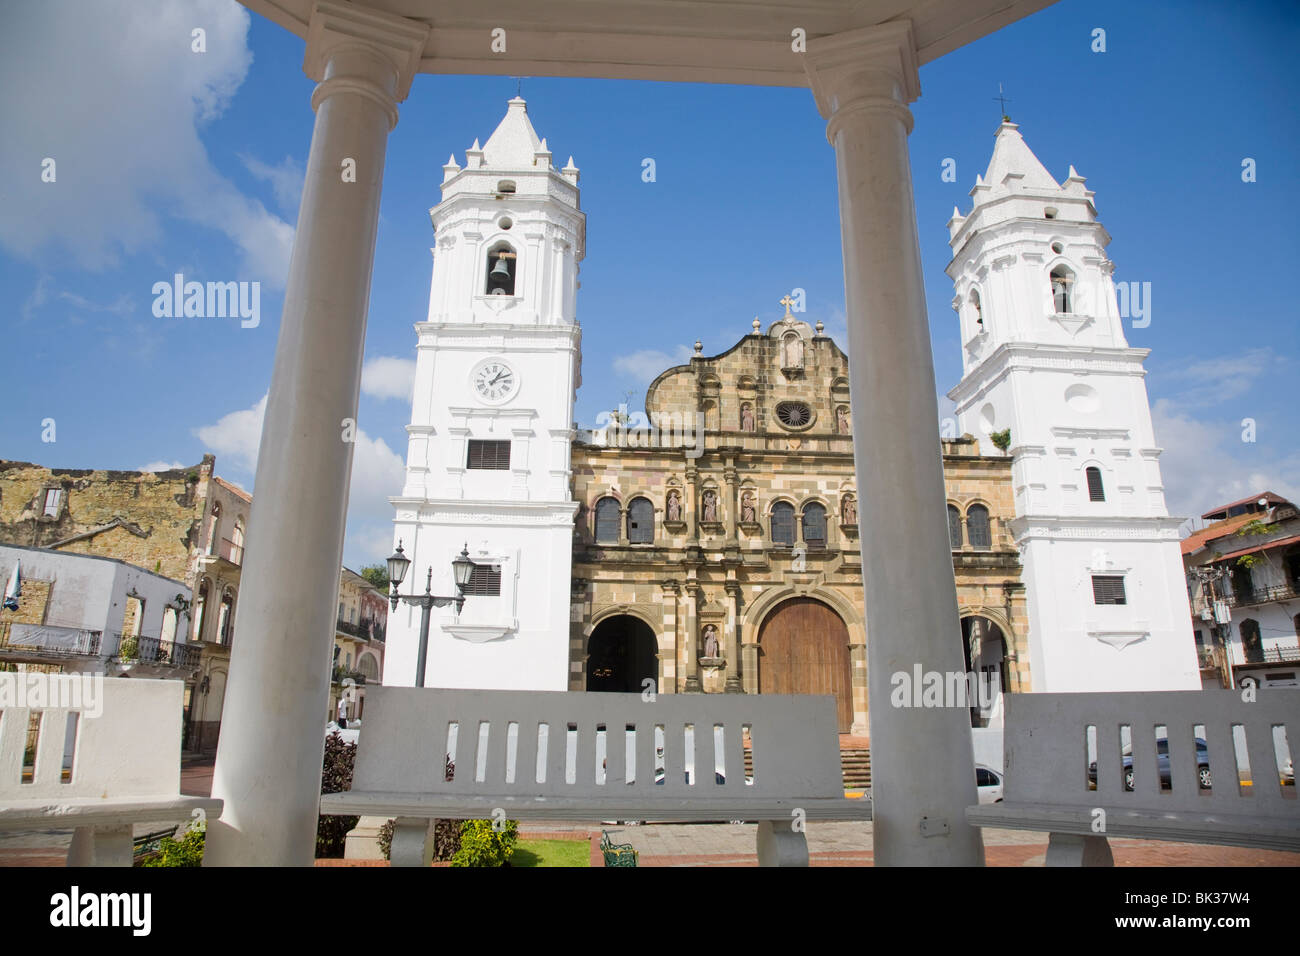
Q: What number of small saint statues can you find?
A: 7